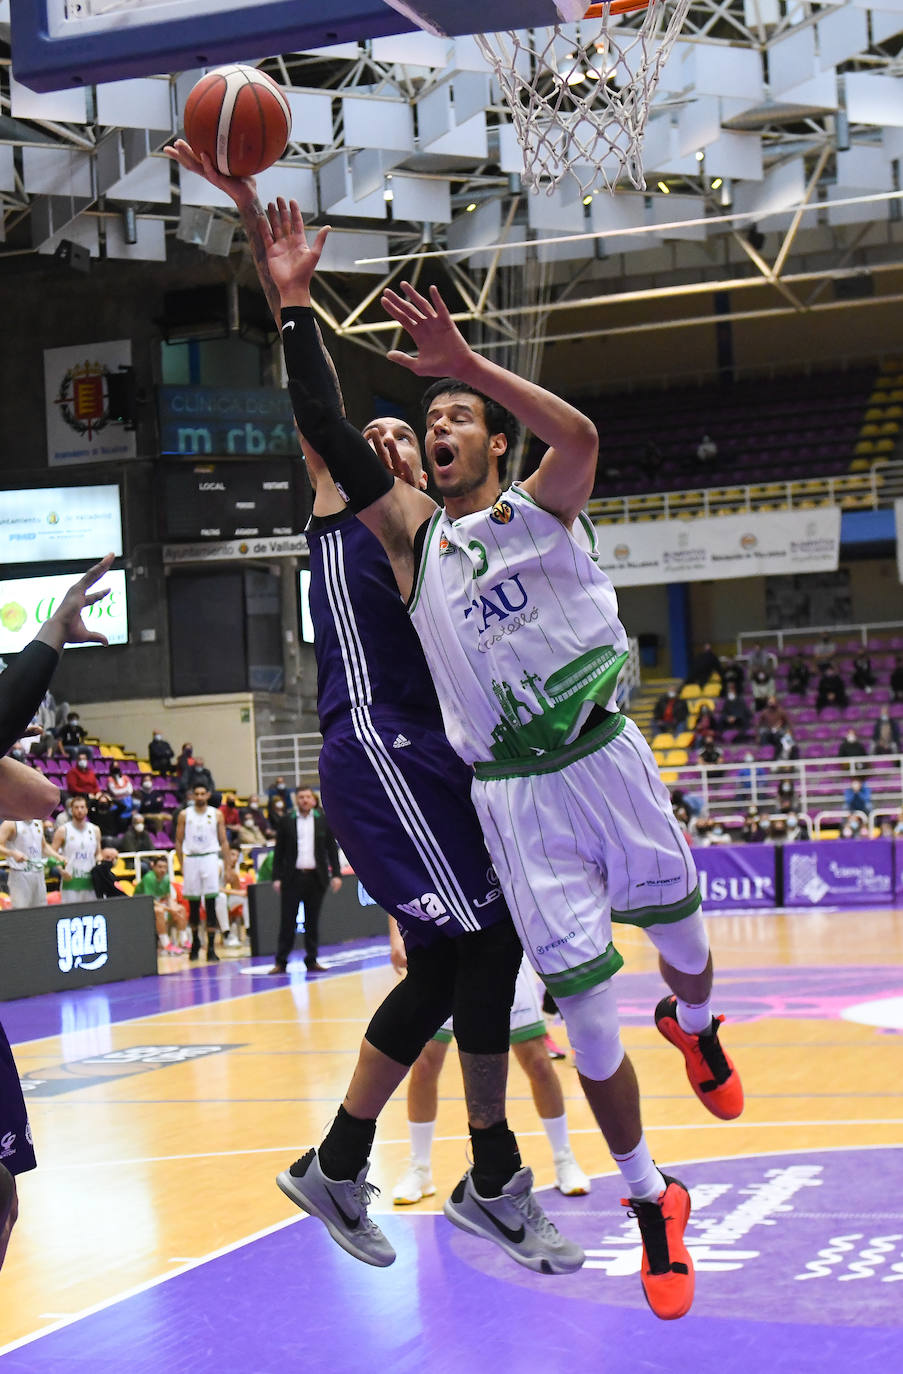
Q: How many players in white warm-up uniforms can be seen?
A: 3